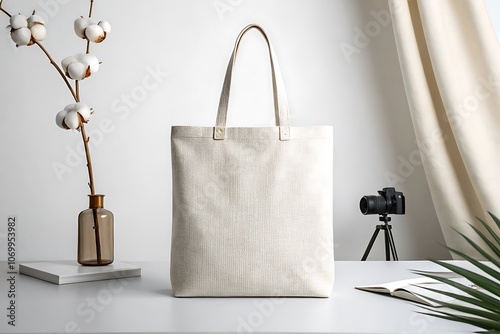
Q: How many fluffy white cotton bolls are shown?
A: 4